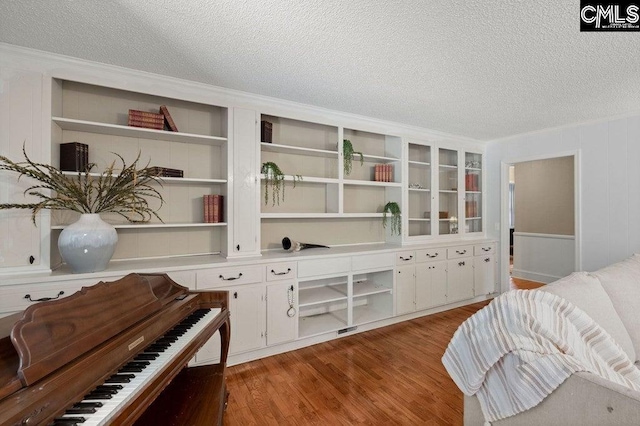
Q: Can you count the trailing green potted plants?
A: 3